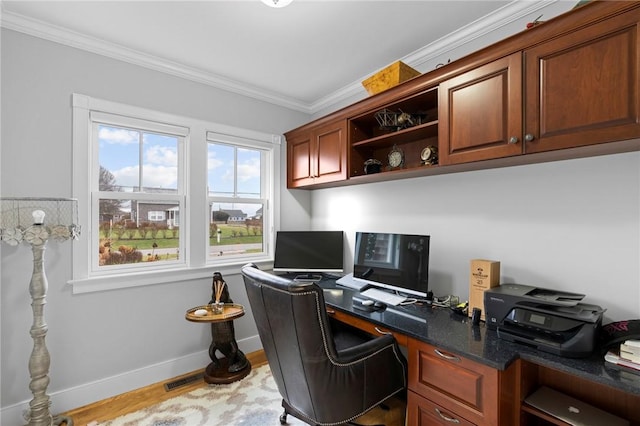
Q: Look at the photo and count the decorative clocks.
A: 2